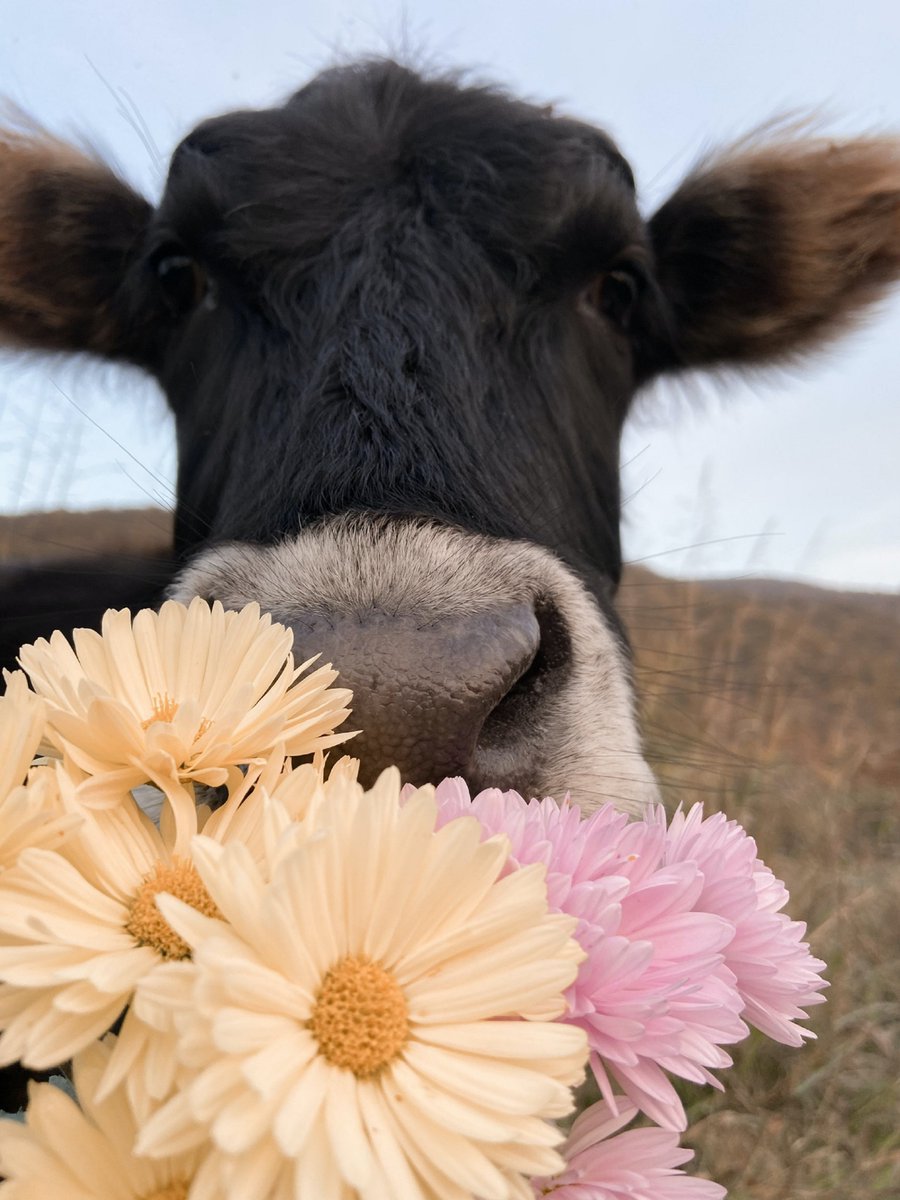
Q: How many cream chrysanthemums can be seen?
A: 5